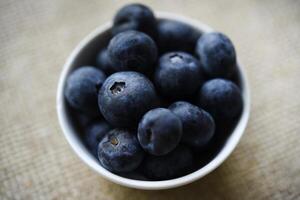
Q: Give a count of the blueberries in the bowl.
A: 14